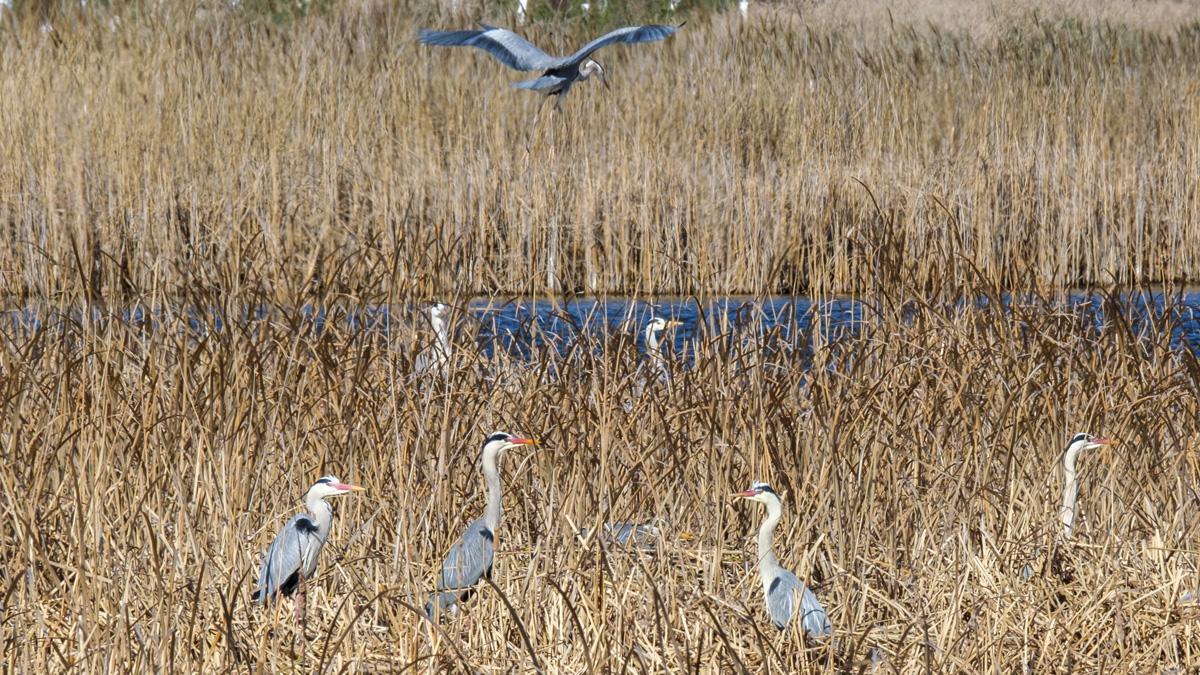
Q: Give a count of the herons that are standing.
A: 6